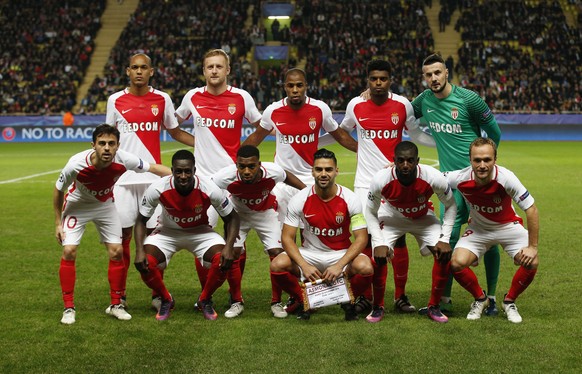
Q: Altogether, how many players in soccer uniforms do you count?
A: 11